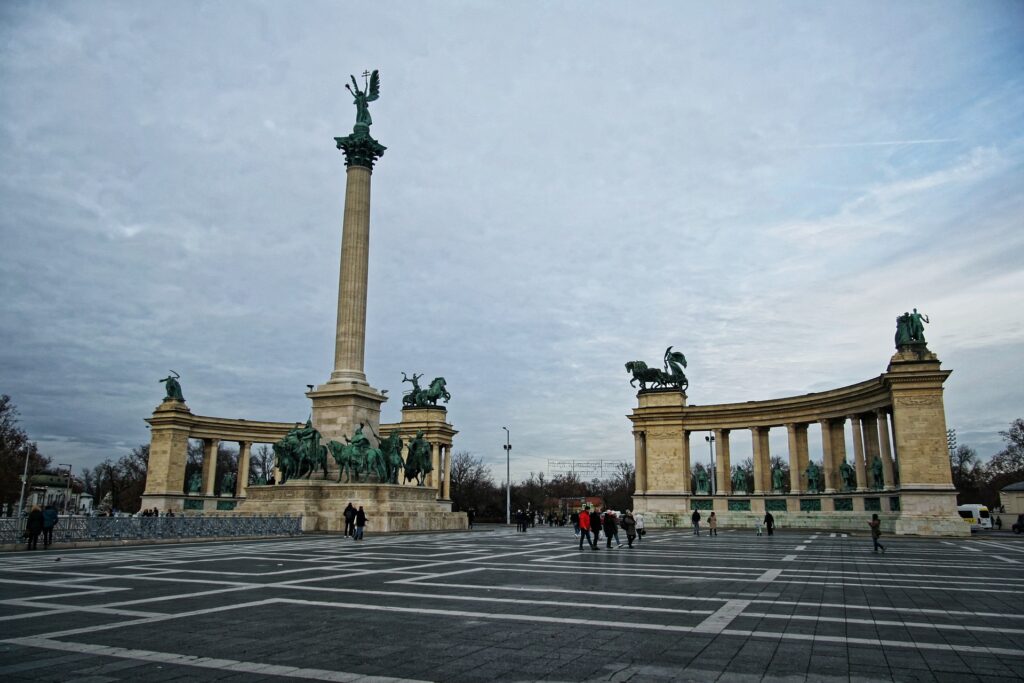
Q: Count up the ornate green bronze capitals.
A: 1